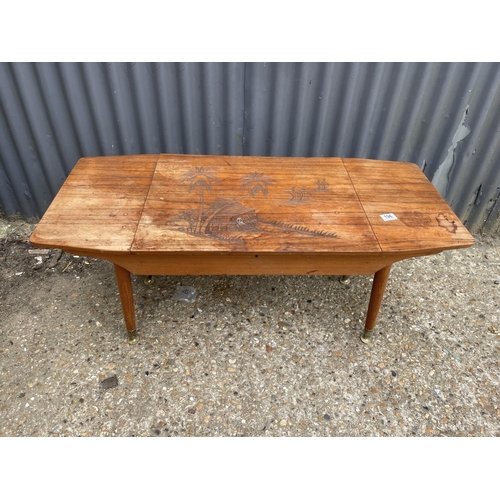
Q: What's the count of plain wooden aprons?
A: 1